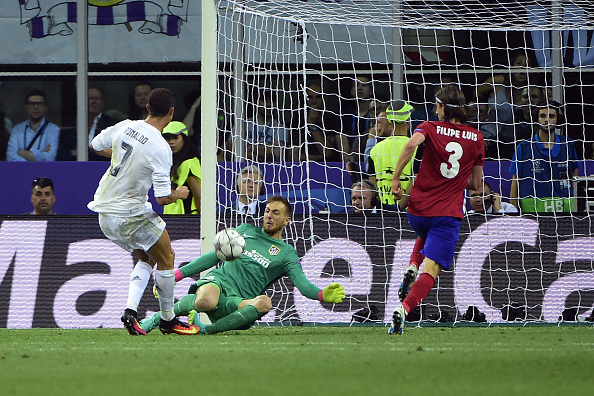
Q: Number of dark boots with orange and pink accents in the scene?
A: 2